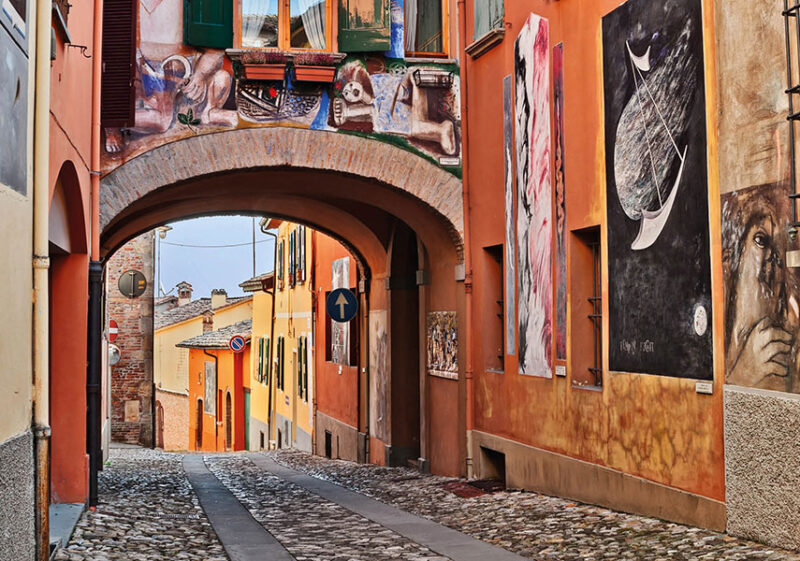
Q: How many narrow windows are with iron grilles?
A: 2